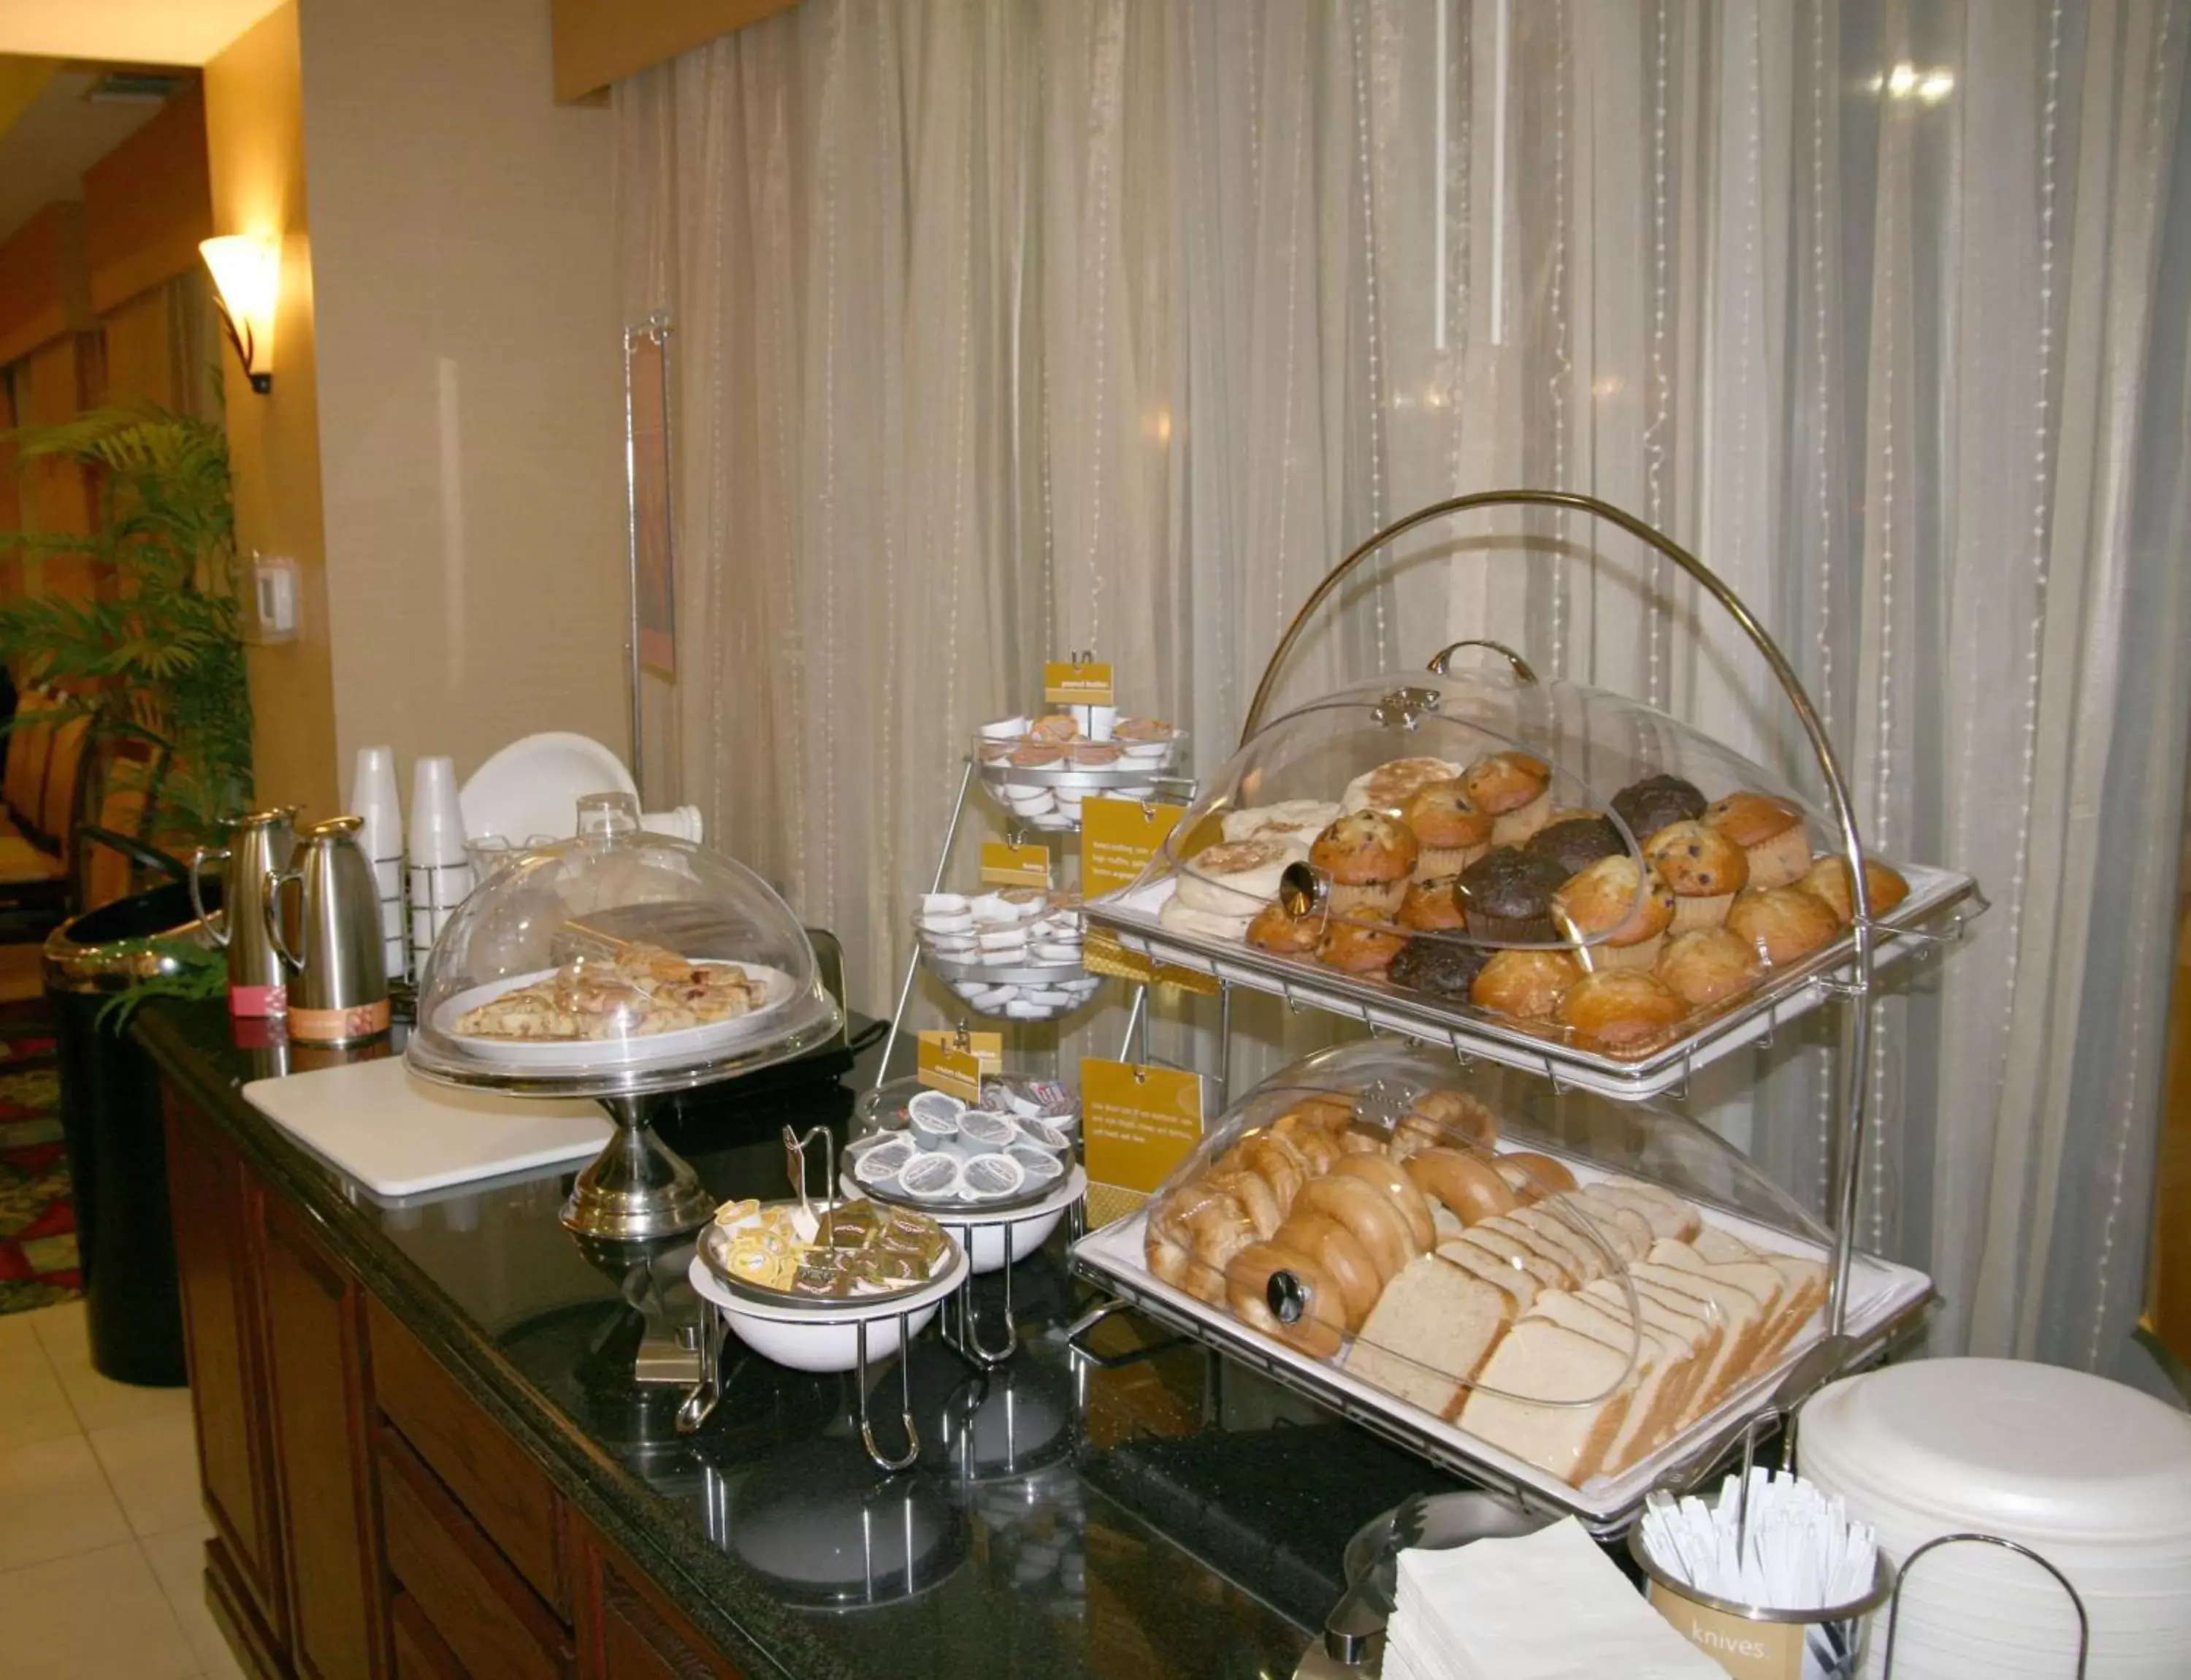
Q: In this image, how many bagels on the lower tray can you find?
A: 6